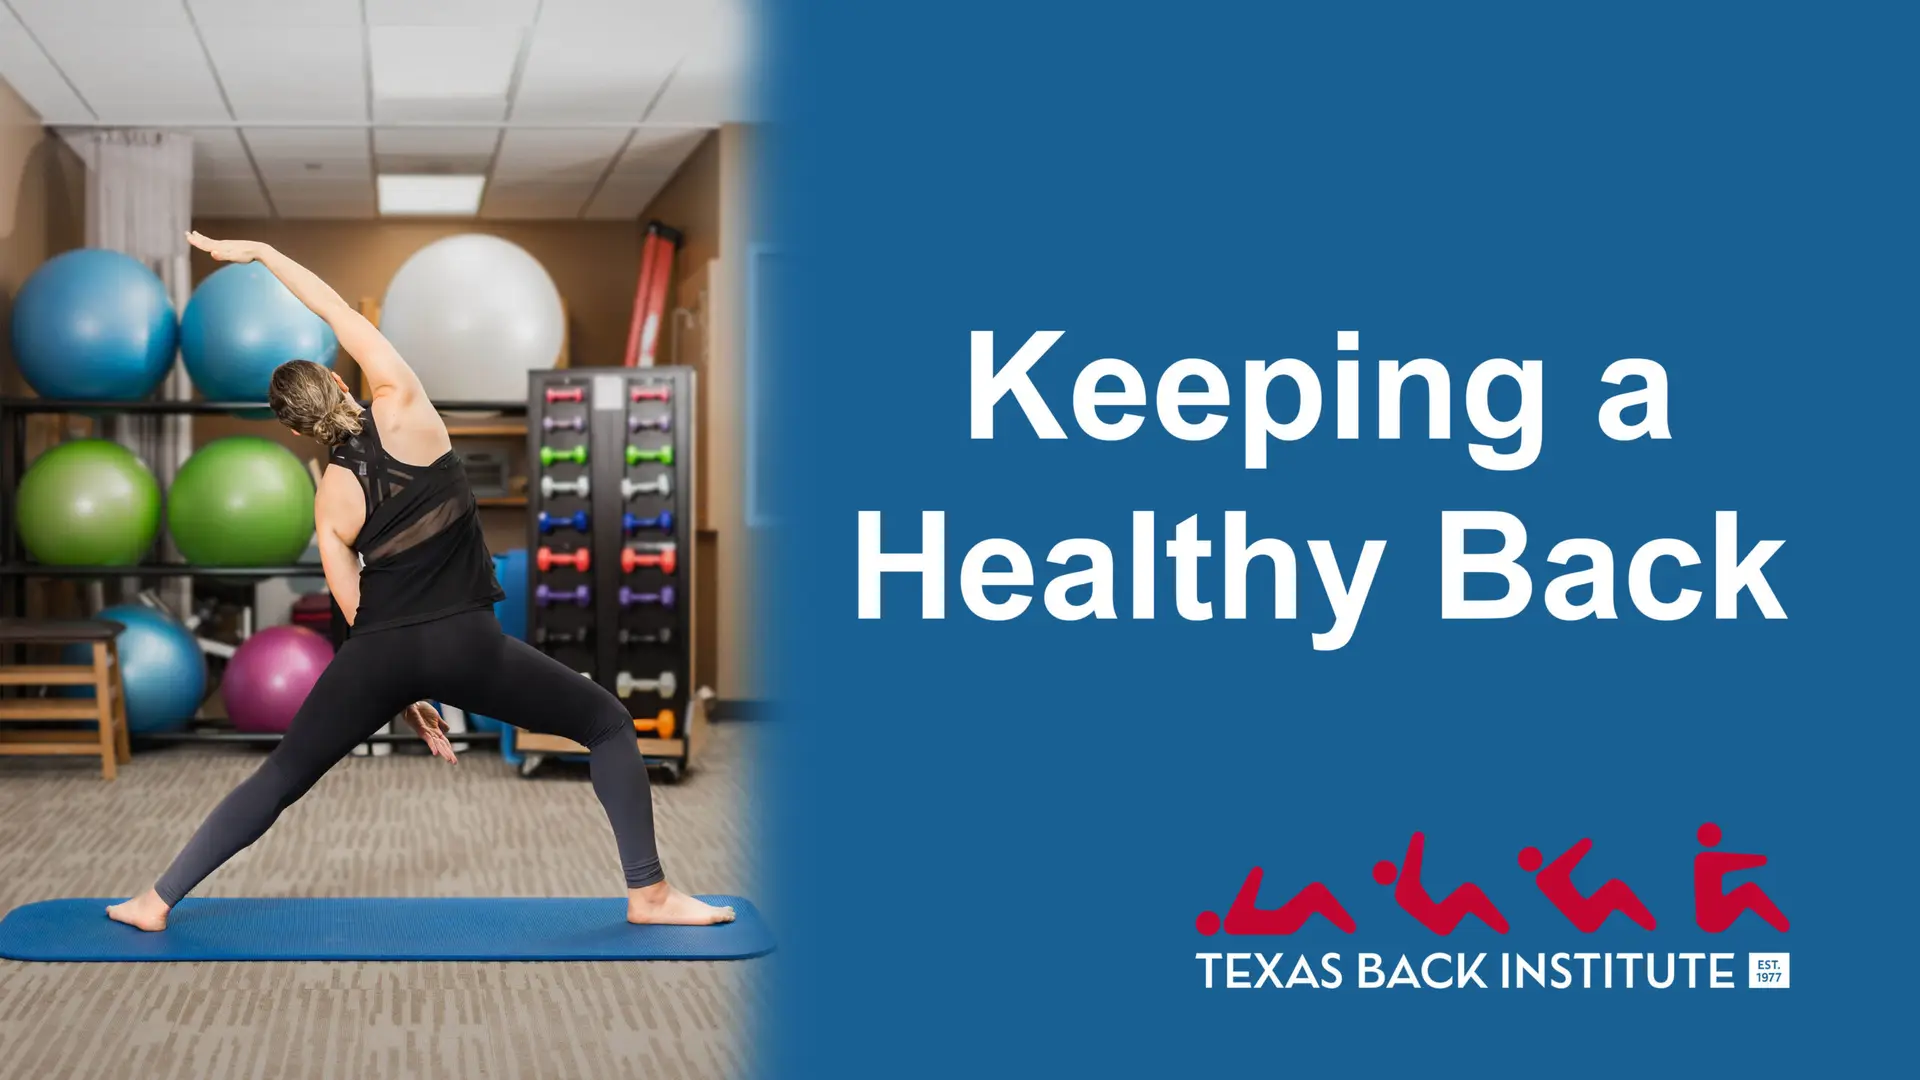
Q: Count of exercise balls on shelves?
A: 7